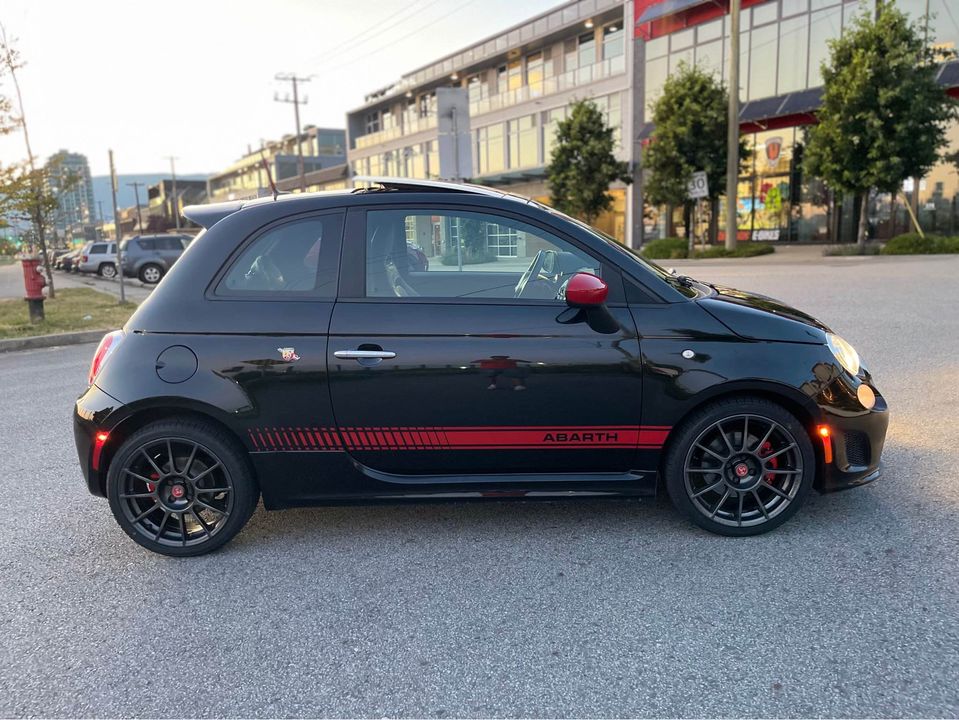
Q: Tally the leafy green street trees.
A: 3